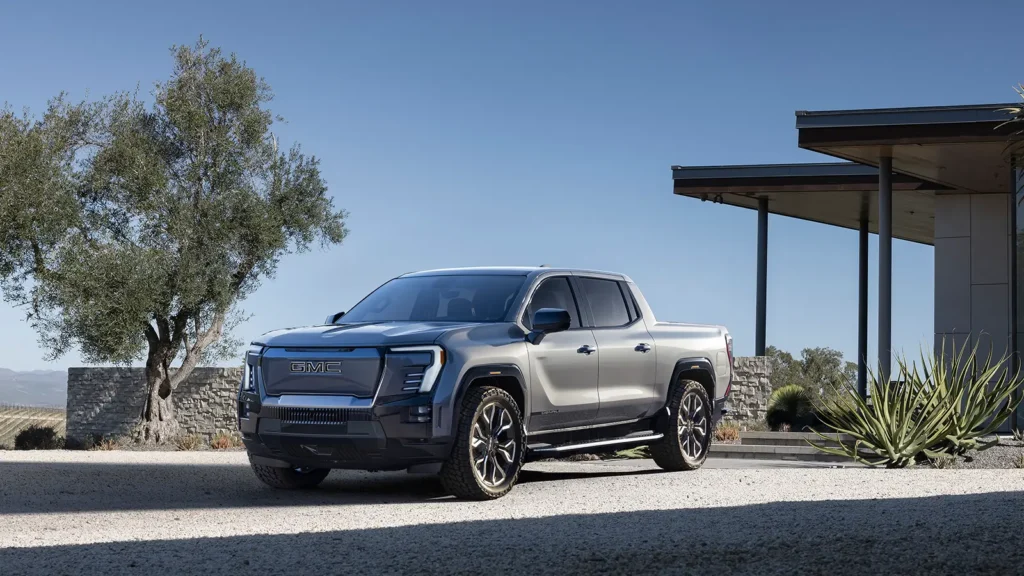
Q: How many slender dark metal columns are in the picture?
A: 3